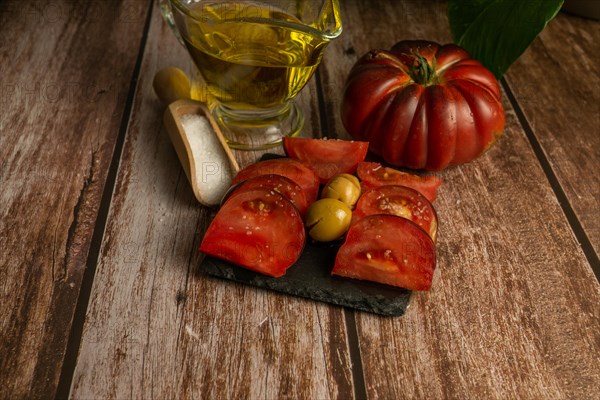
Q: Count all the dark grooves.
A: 3